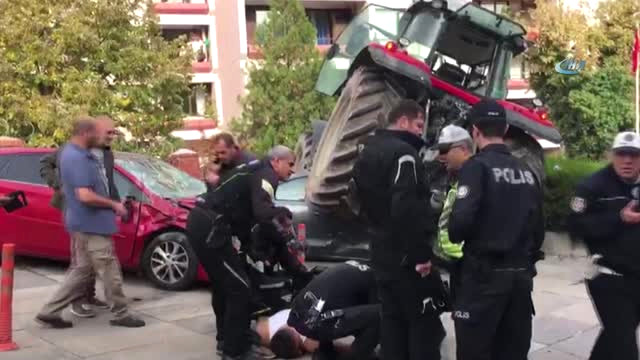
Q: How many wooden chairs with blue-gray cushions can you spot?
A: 0